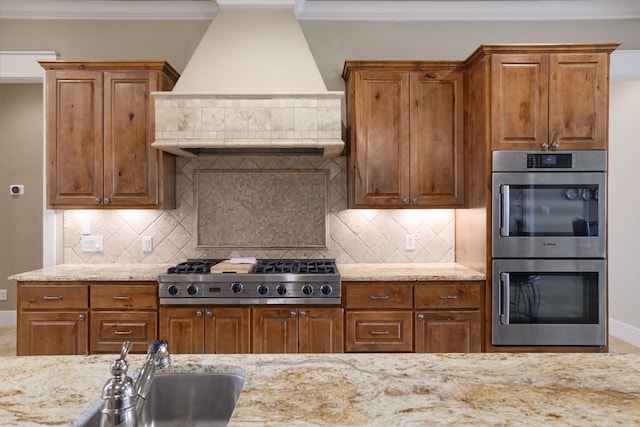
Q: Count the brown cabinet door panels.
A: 12